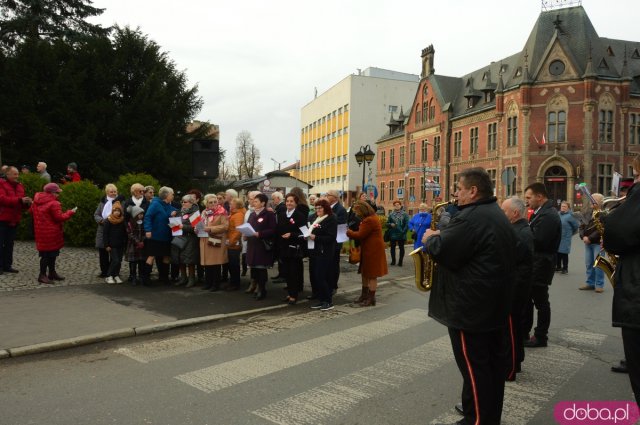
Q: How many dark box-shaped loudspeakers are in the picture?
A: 1